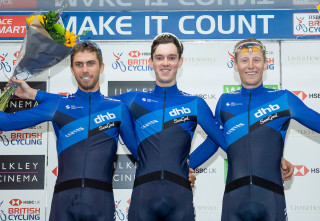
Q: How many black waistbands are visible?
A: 3